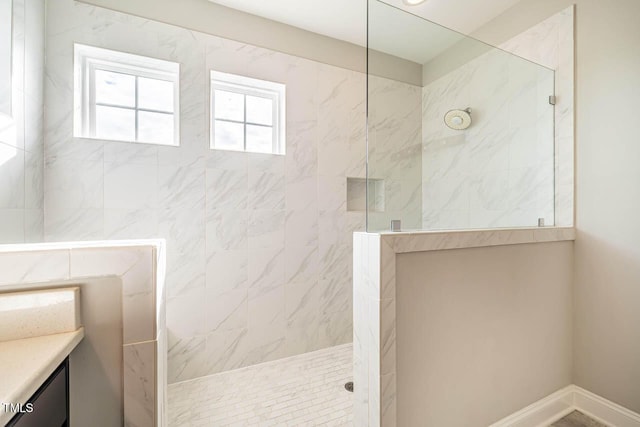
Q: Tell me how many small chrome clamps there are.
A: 3